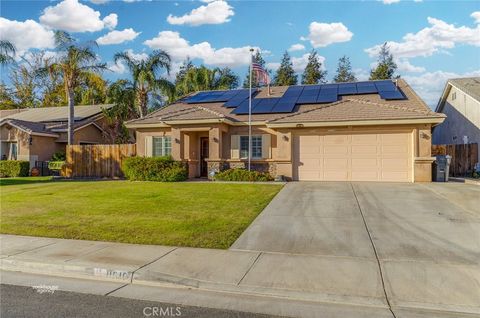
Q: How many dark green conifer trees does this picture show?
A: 5